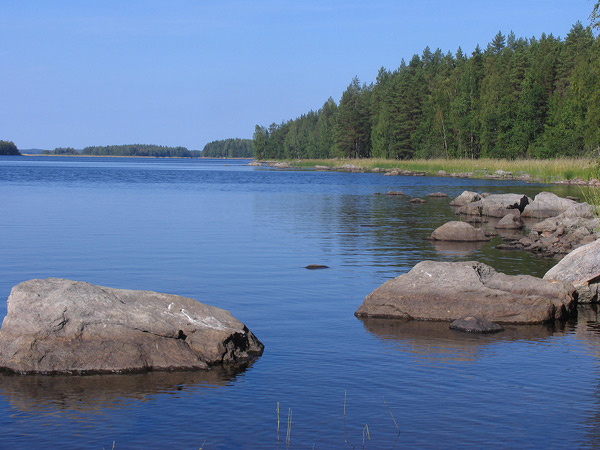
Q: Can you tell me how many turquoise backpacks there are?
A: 0